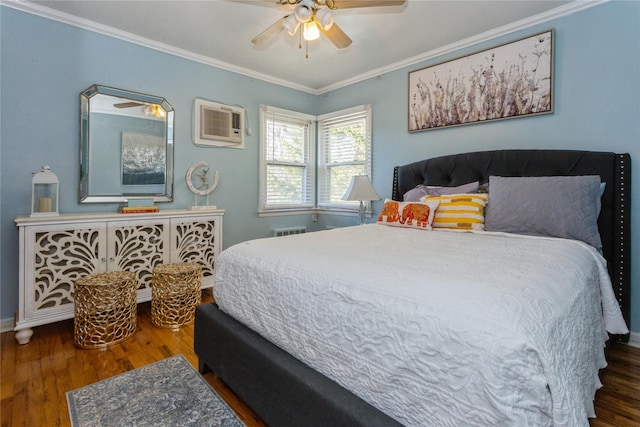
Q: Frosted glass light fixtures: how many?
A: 4